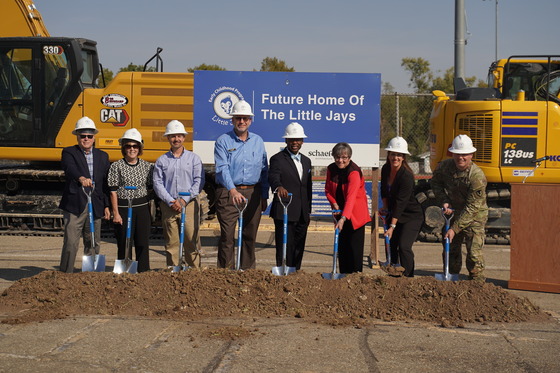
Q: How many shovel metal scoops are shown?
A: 7